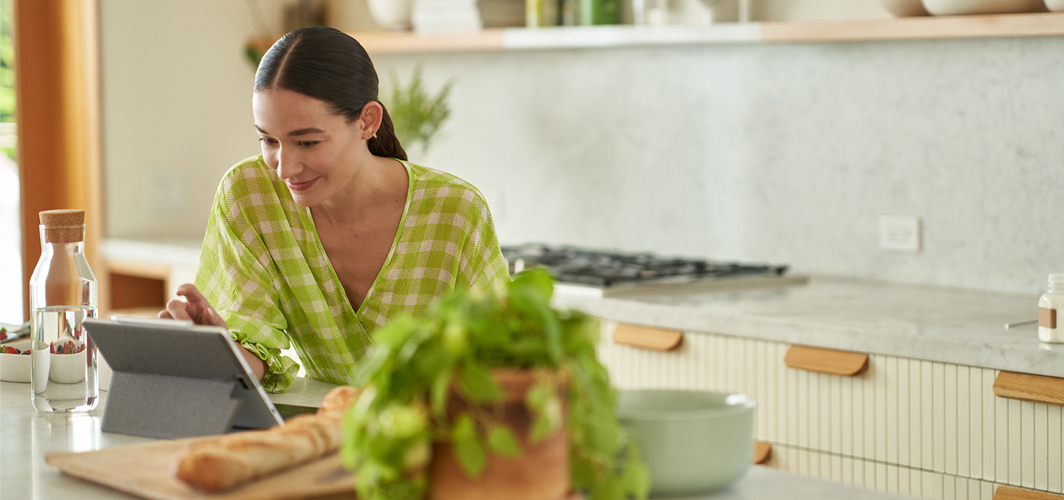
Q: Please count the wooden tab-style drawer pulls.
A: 5